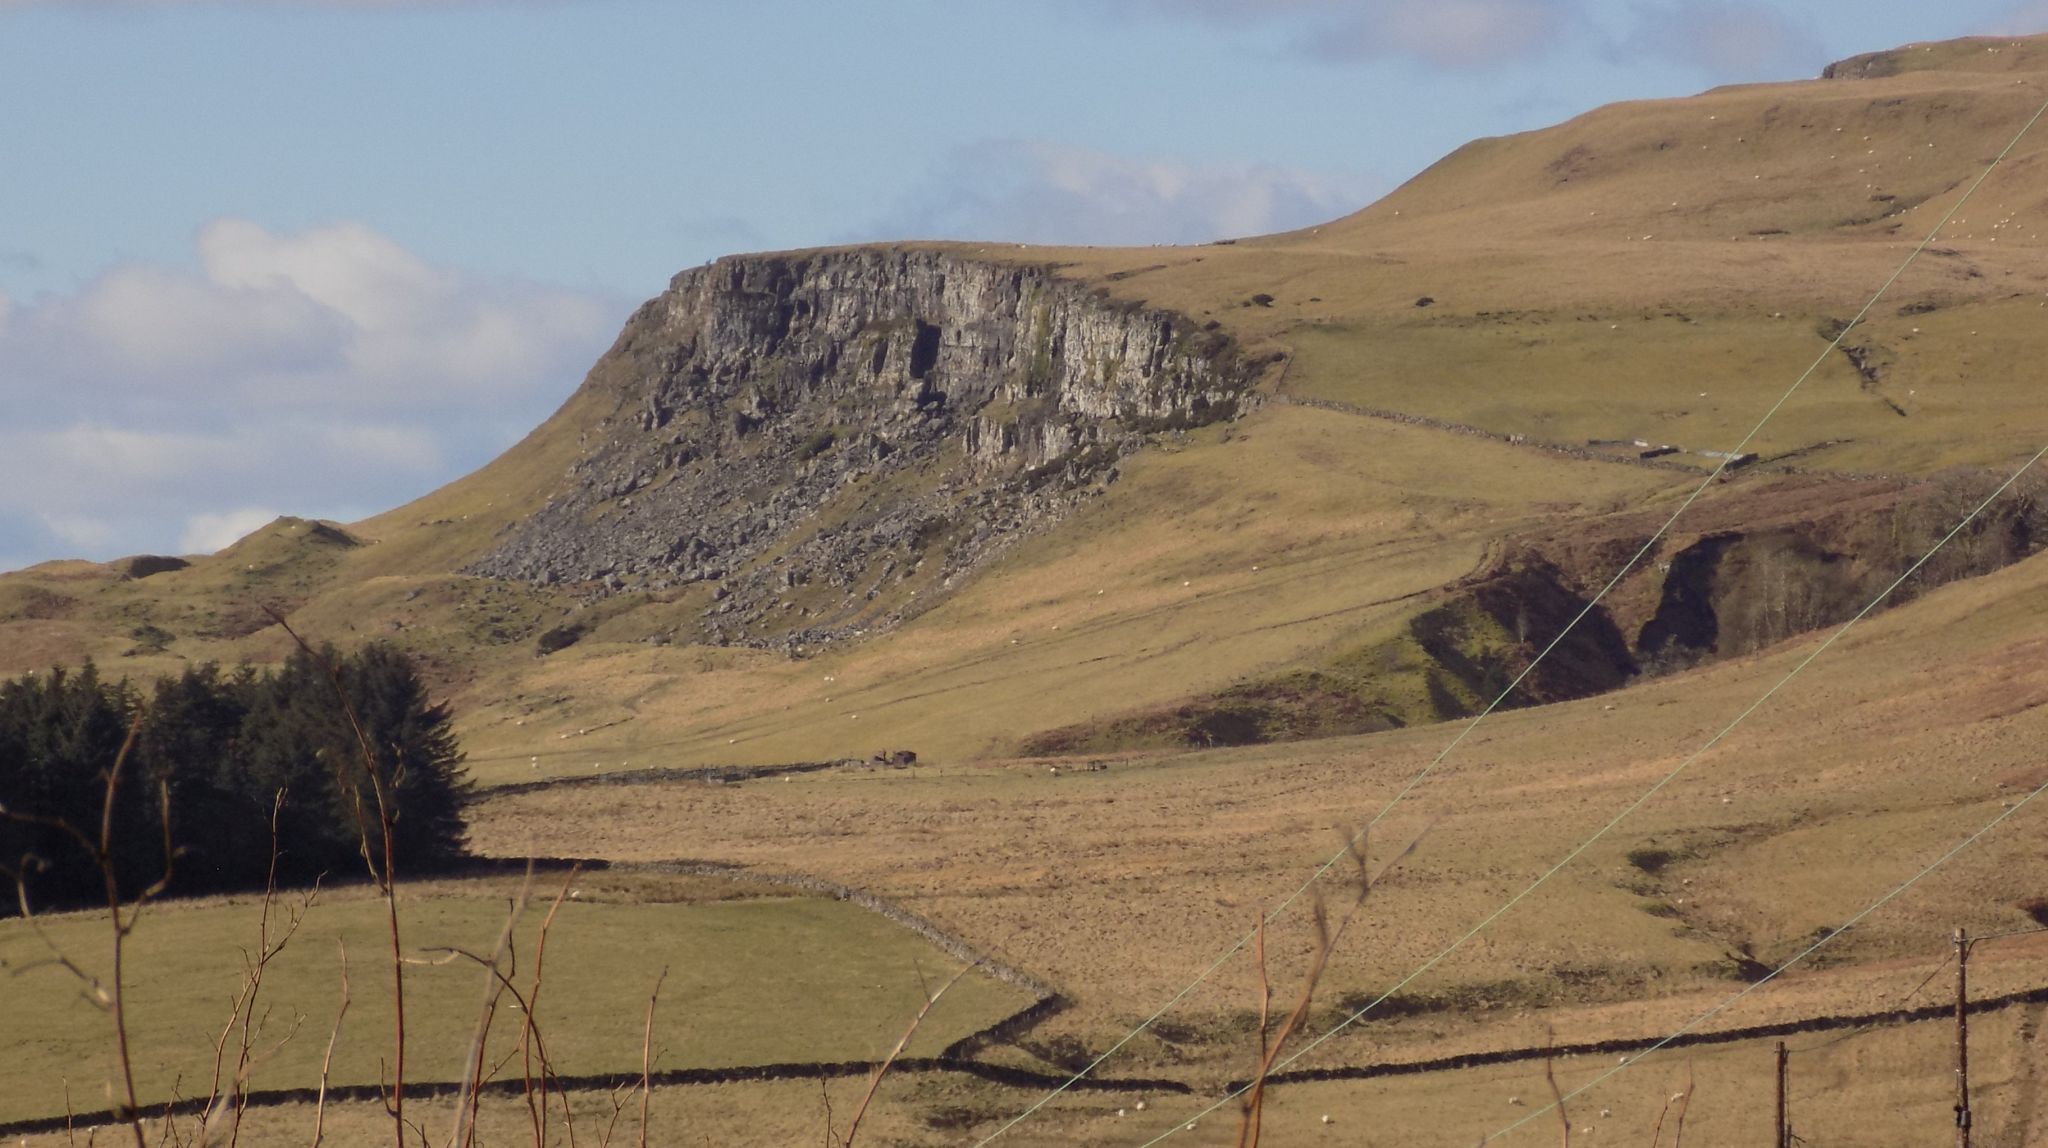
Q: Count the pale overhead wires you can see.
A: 3